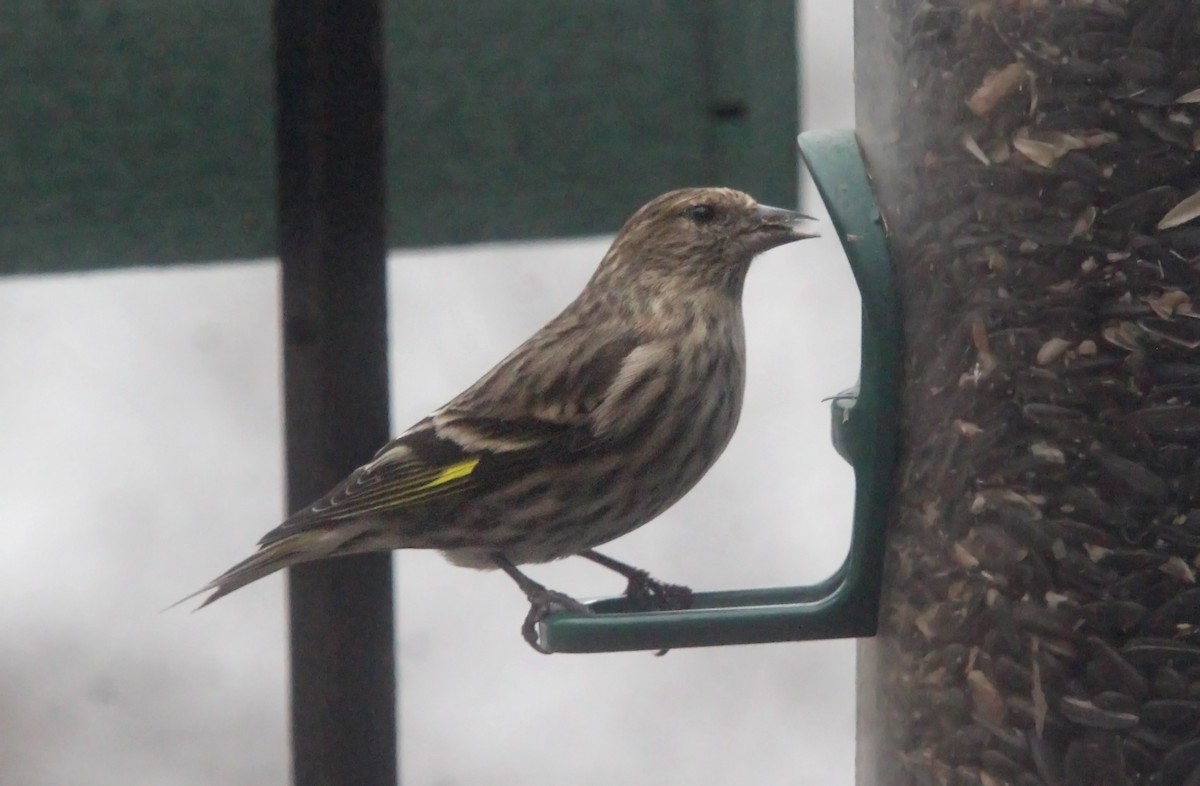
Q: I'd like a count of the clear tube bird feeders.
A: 1